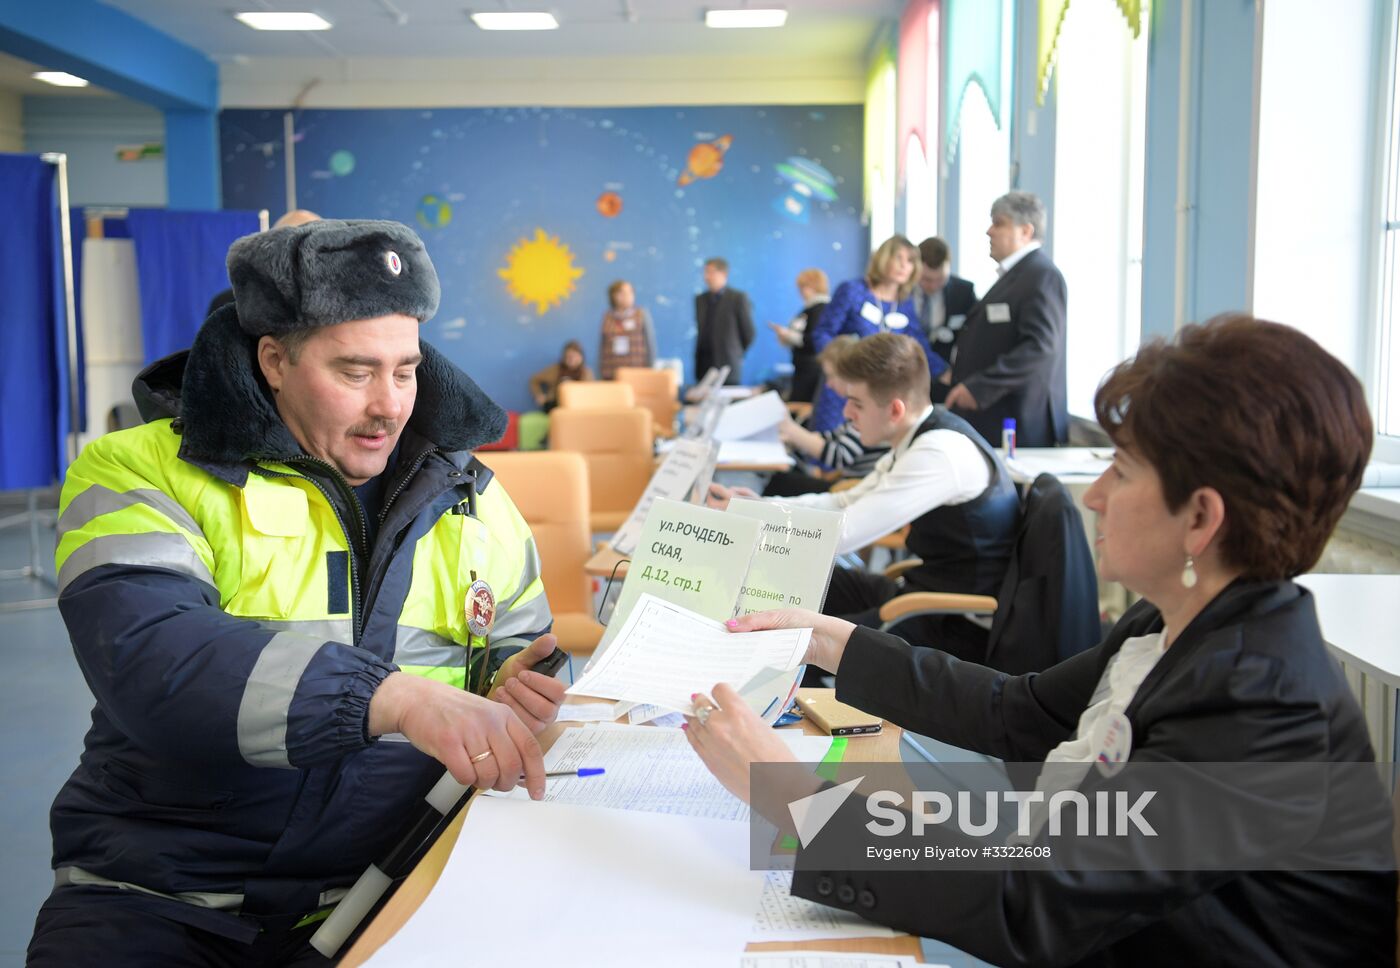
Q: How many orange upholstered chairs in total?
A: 4